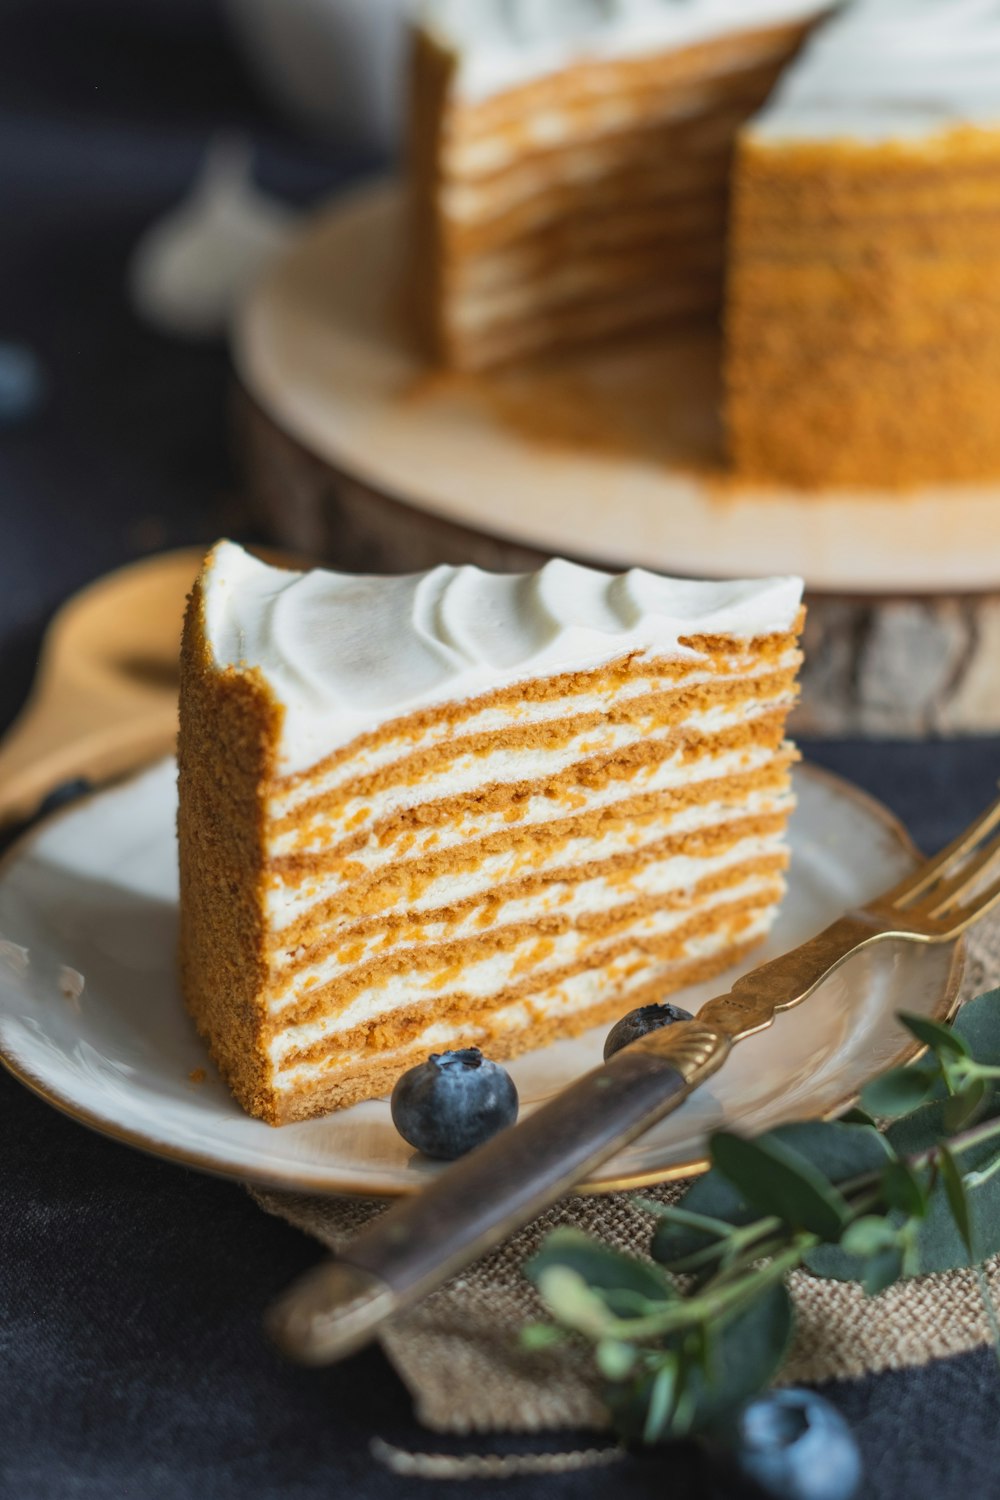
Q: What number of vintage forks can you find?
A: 1